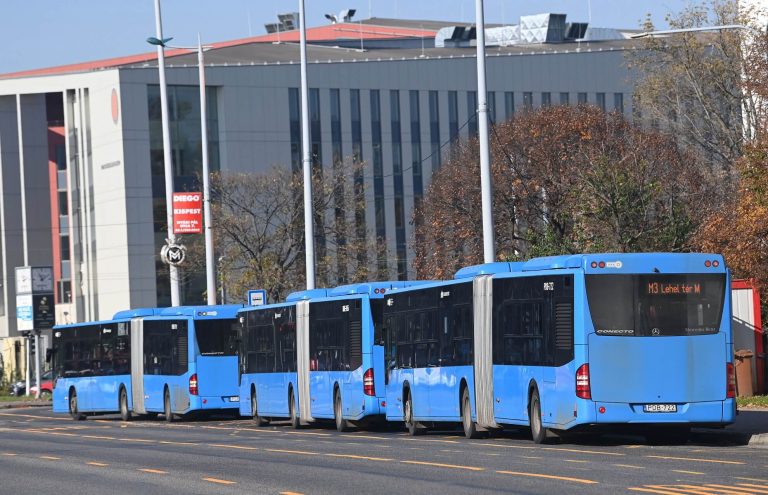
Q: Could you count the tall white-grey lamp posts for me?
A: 4